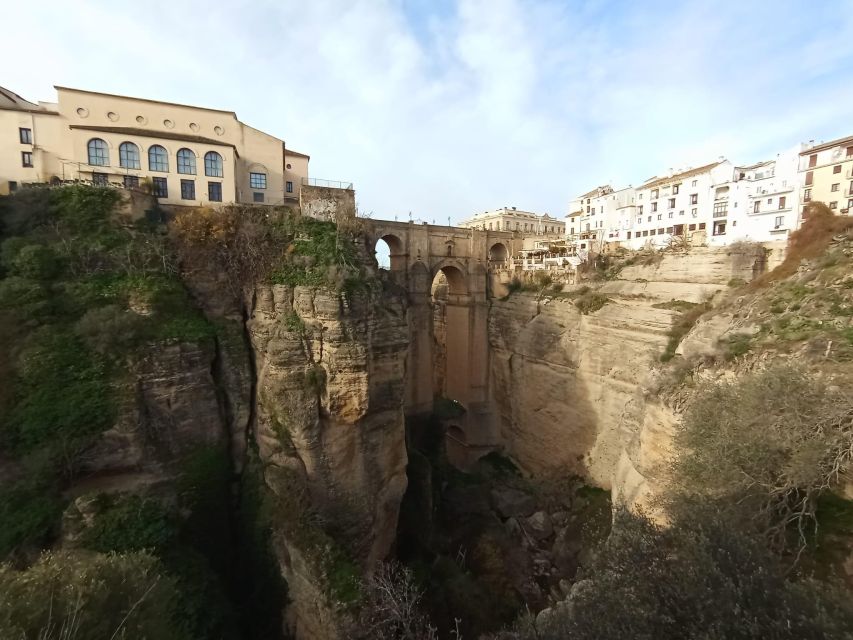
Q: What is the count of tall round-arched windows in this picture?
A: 5